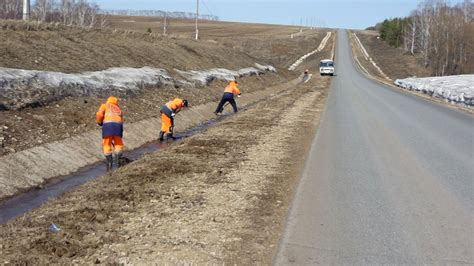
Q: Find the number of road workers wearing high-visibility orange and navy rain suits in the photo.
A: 3